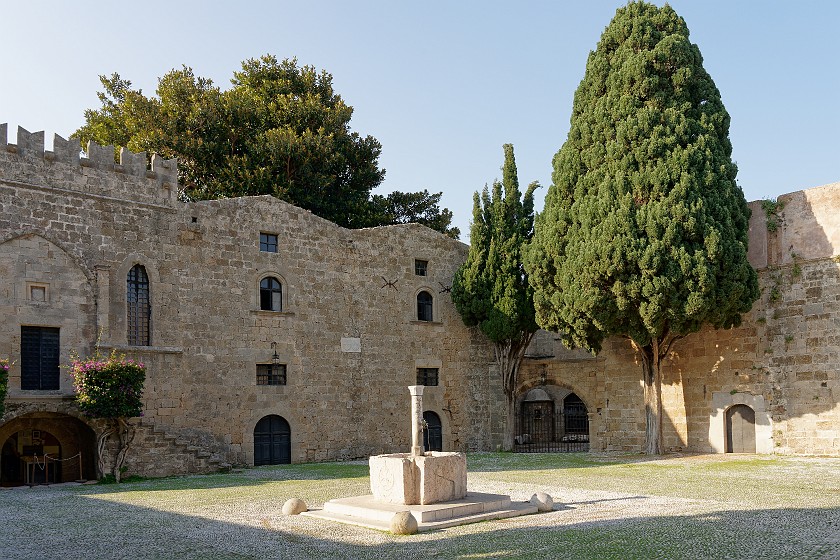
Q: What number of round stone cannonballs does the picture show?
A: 3